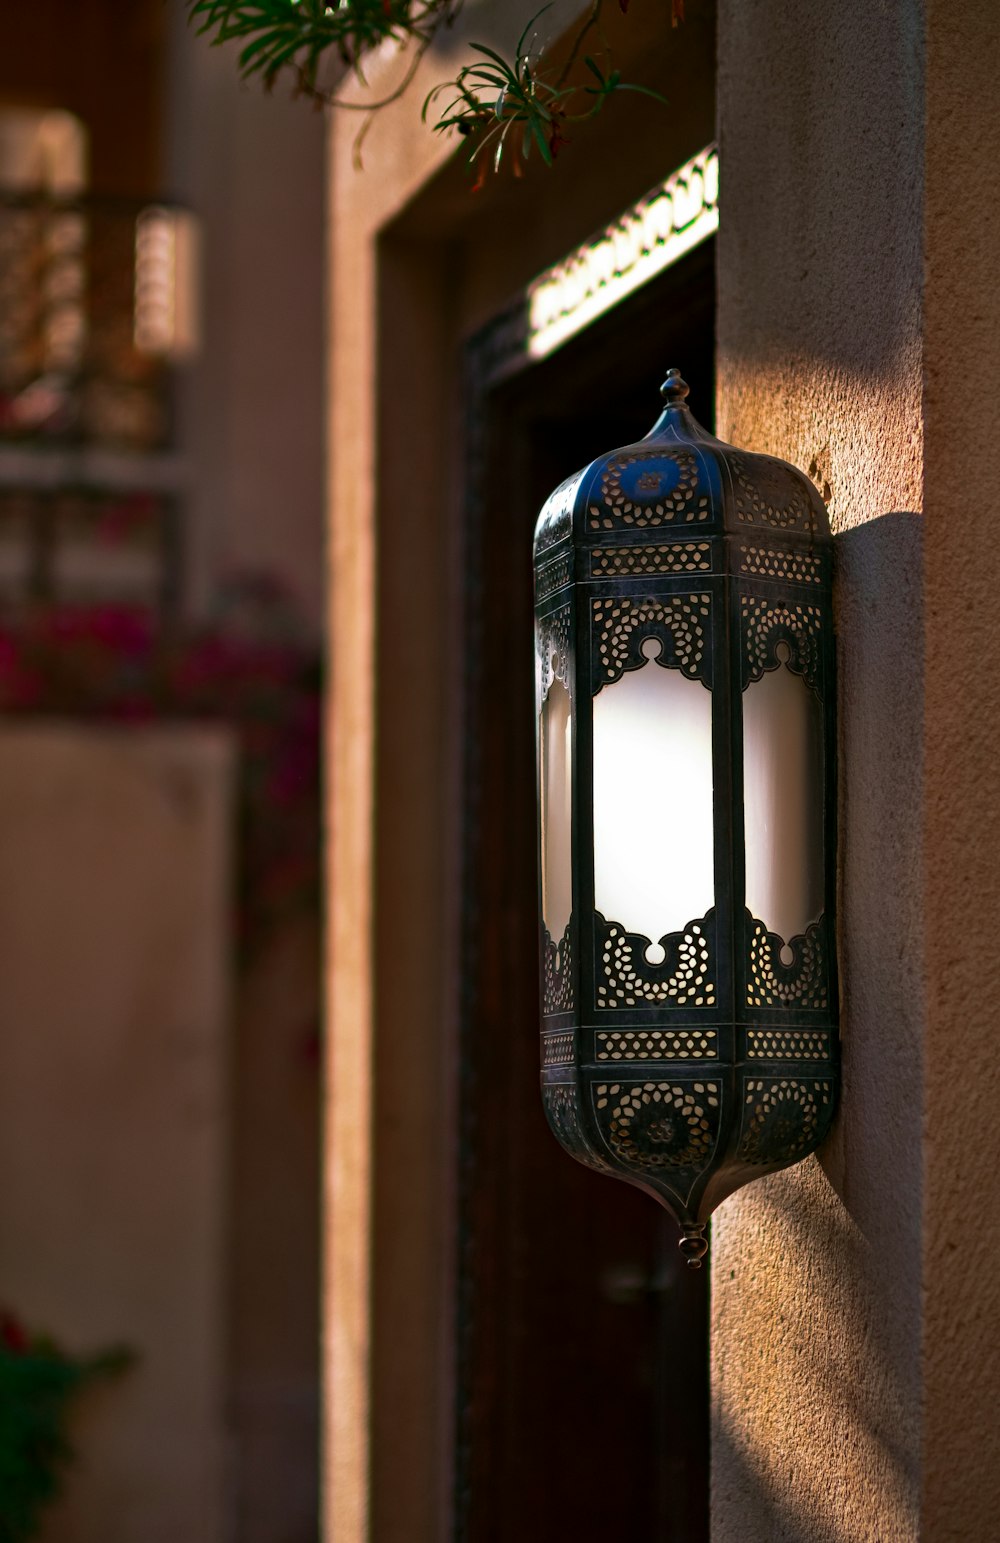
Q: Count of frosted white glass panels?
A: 3